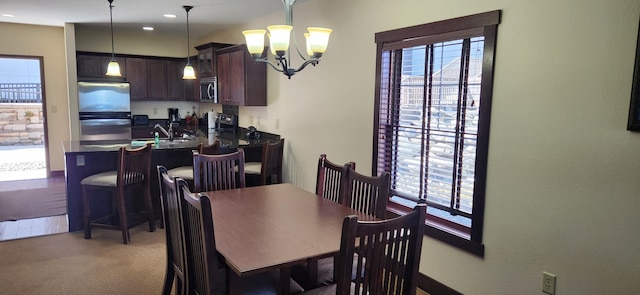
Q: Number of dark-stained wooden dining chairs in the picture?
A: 6